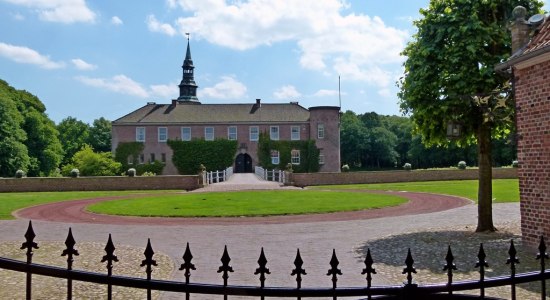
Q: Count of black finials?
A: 15